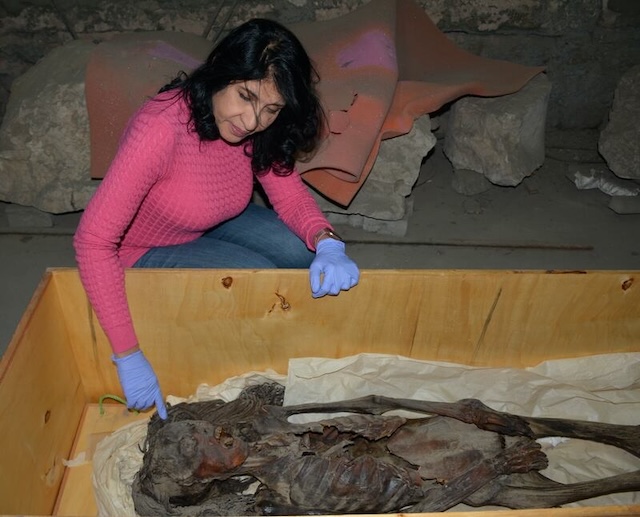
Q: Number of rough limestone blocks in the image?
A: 4